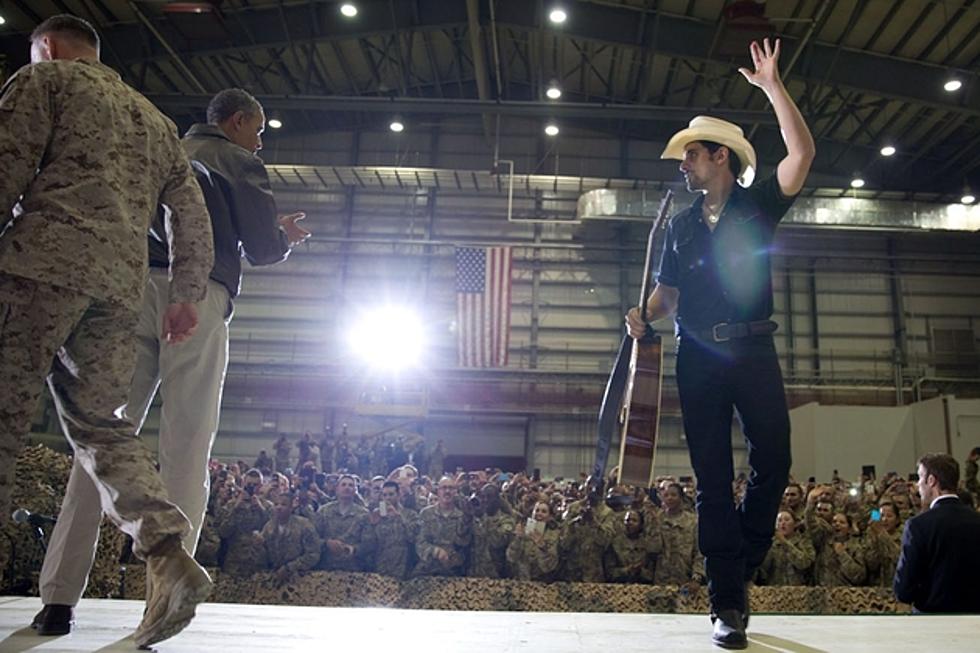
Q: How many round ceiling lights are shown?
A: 11